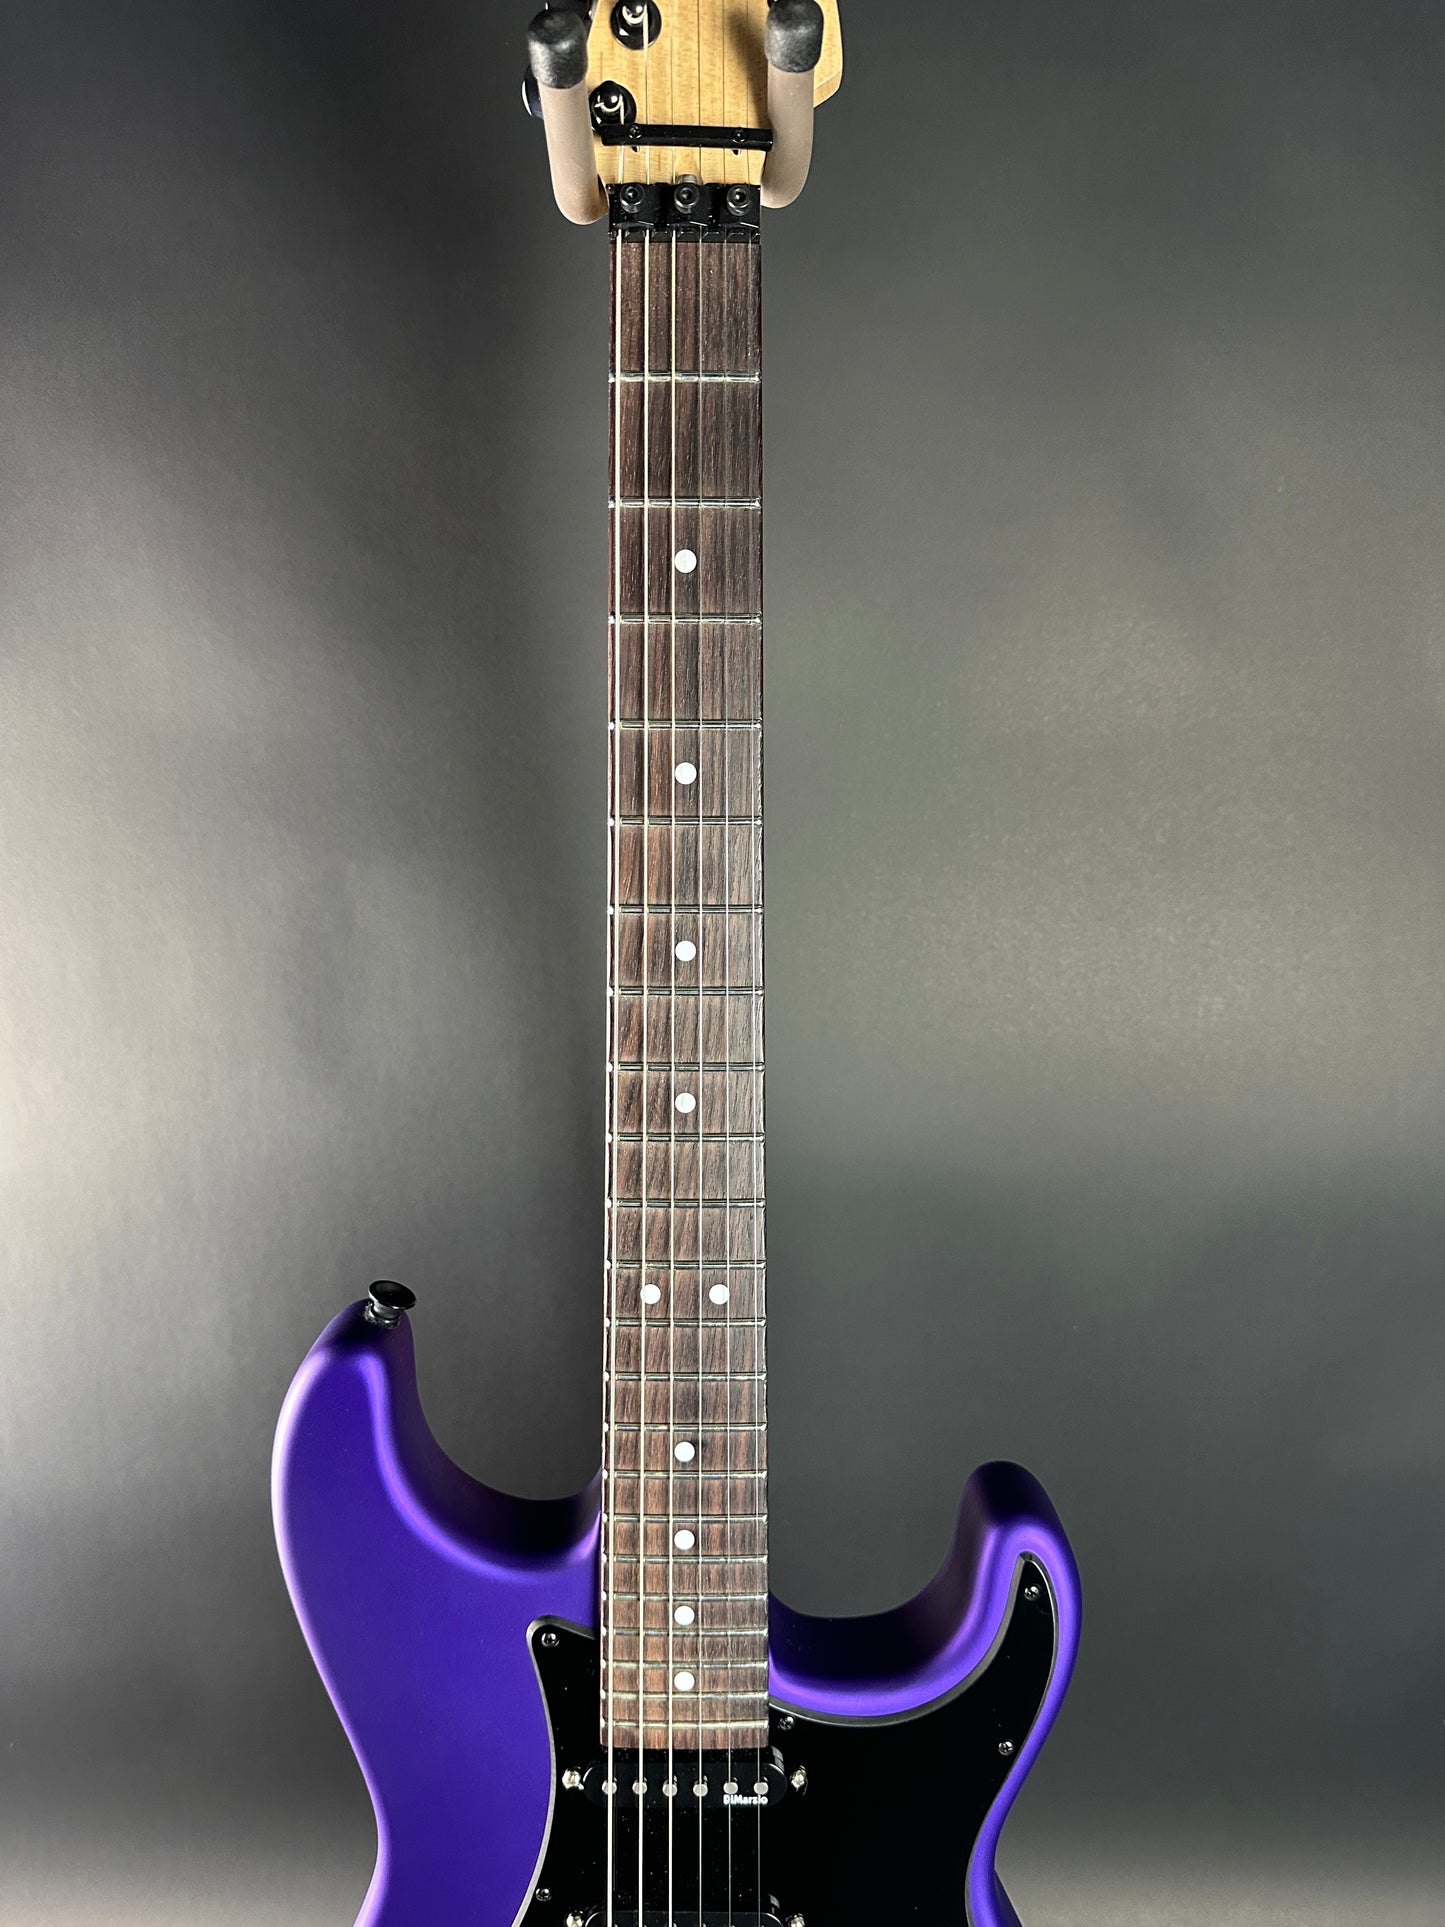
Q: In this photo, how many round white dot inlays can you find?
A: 10